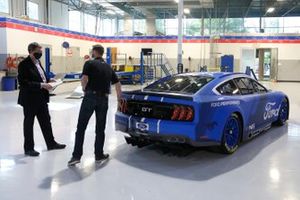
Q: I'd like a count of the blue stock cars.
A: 1